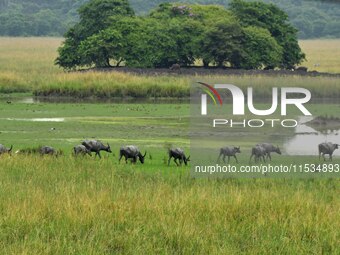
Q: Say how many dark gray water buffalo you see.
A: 10